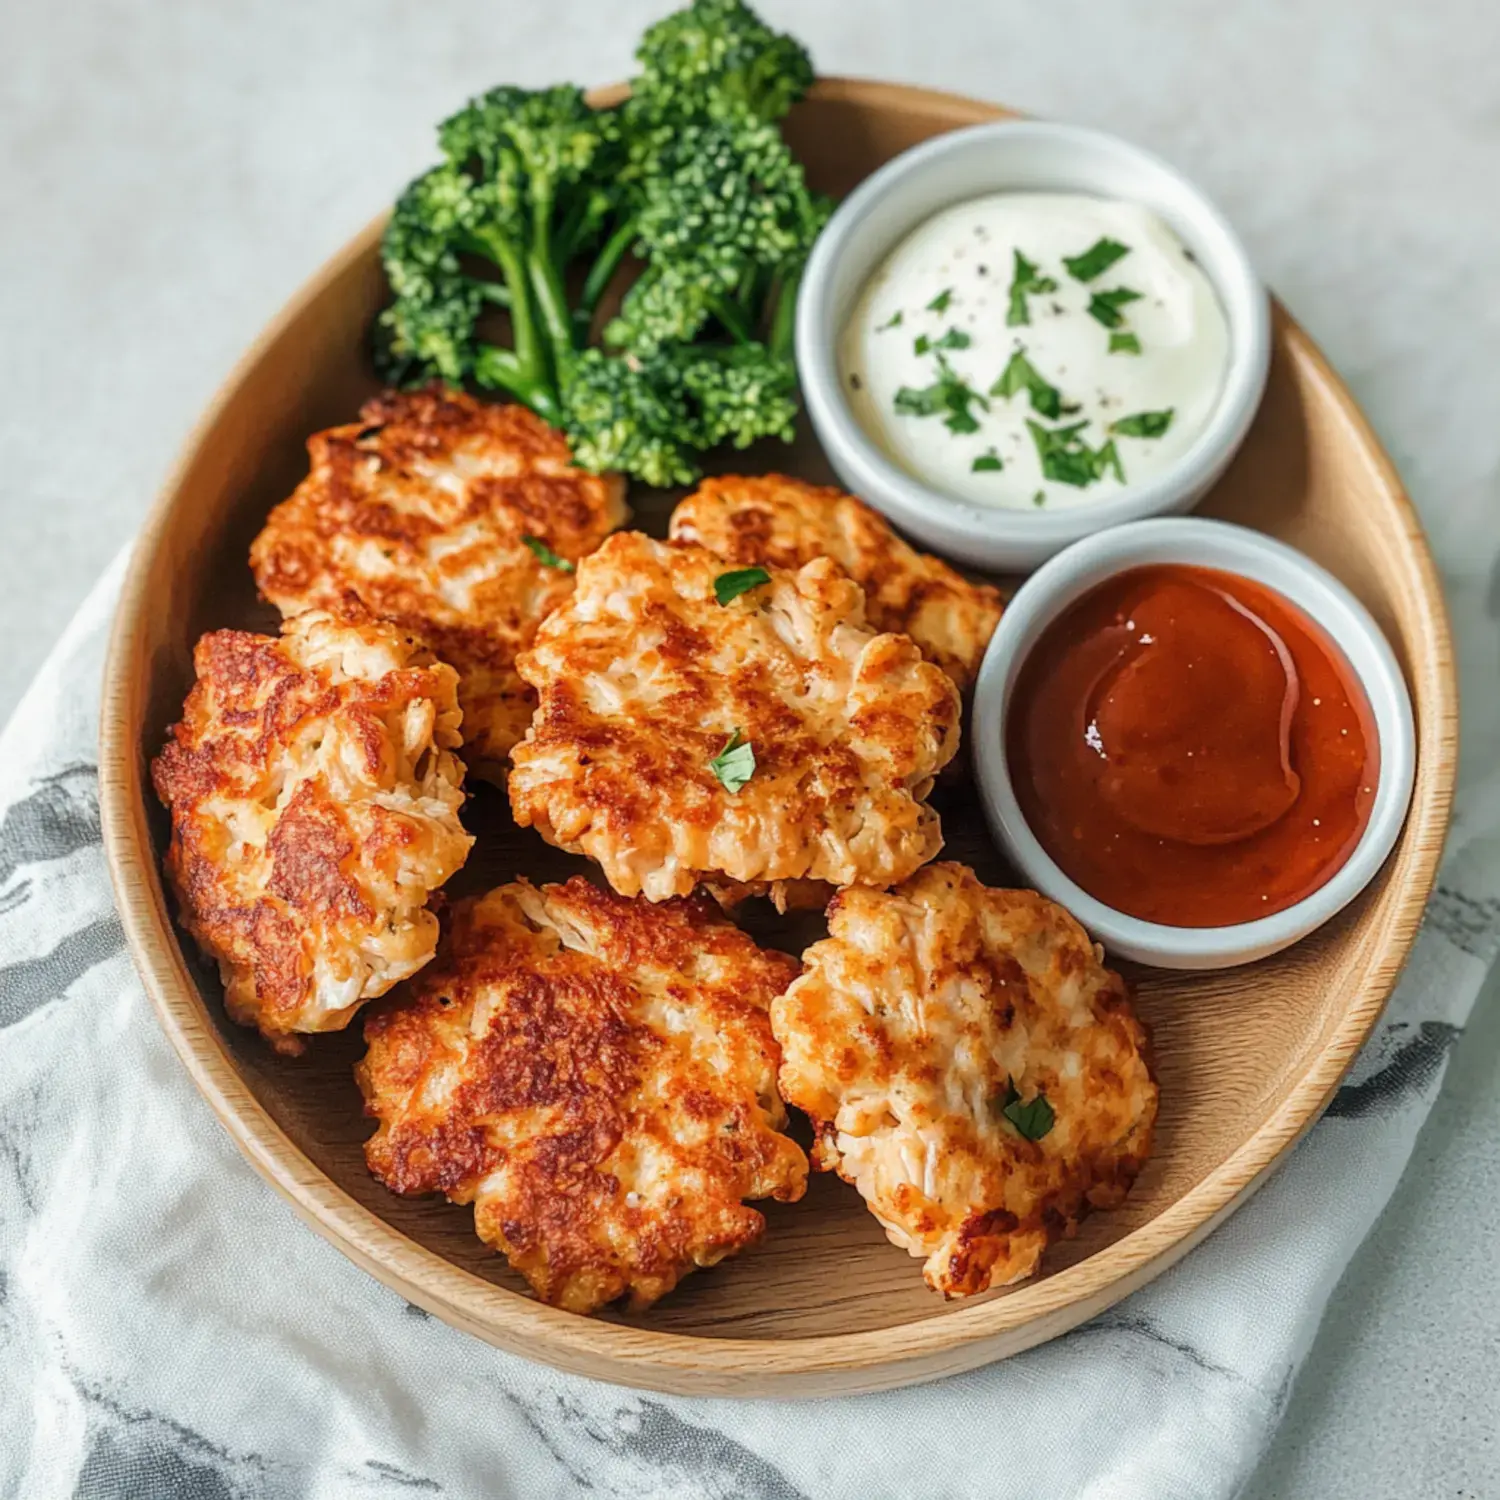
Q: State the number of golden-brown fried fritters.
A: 6